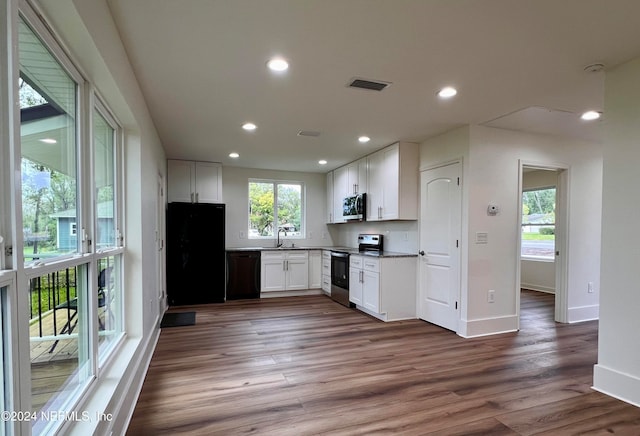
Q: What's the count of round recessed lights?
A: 7